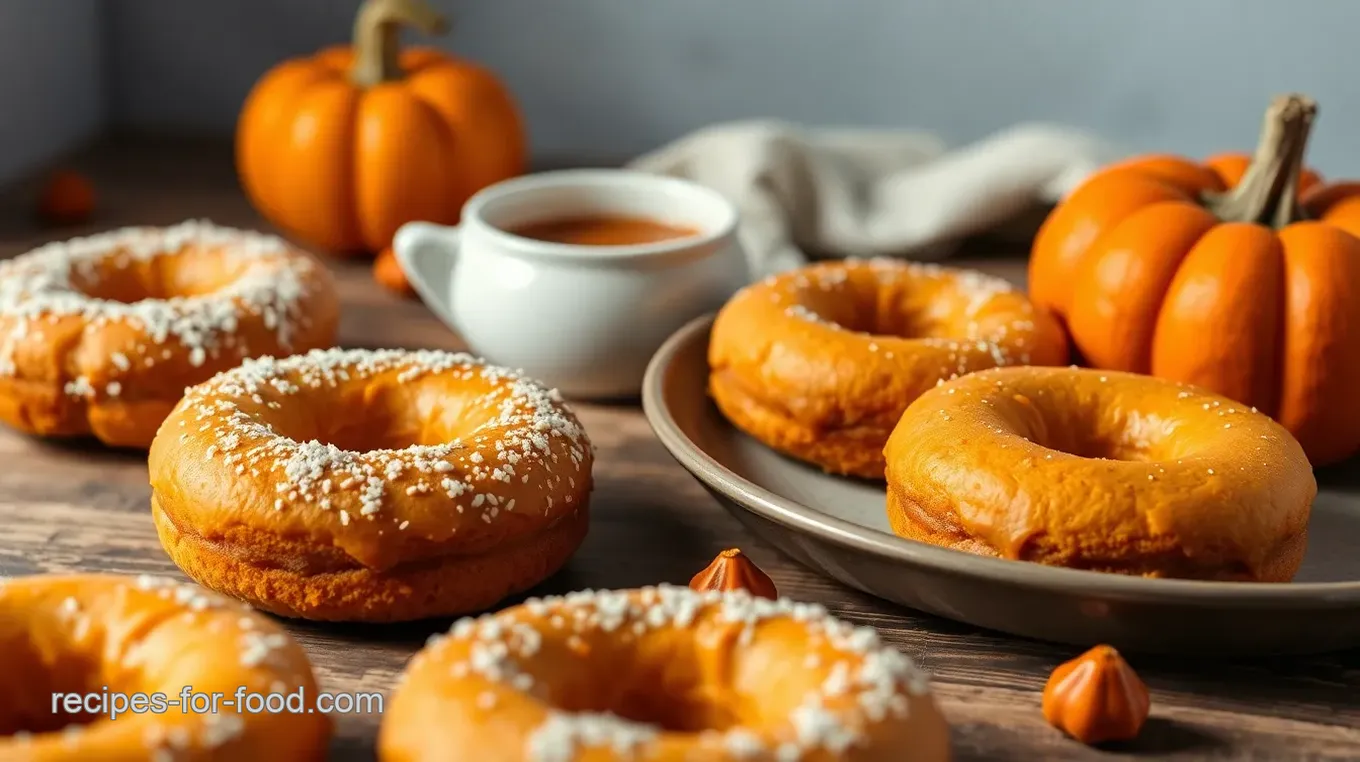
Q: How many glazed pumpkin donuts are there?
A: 6